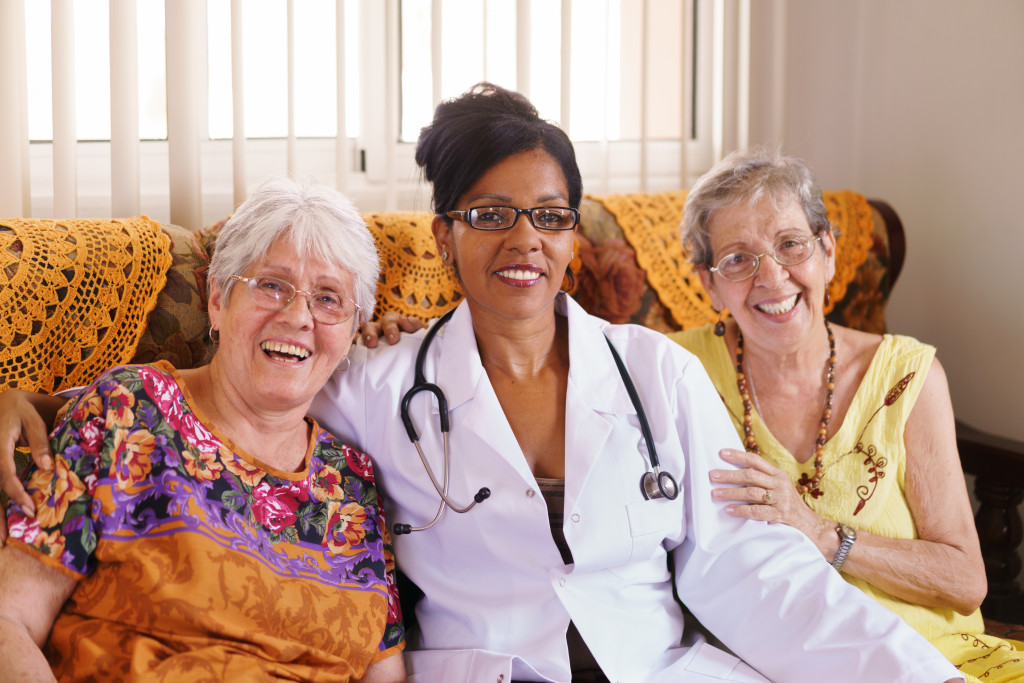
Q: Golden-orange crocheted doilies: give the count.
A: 3